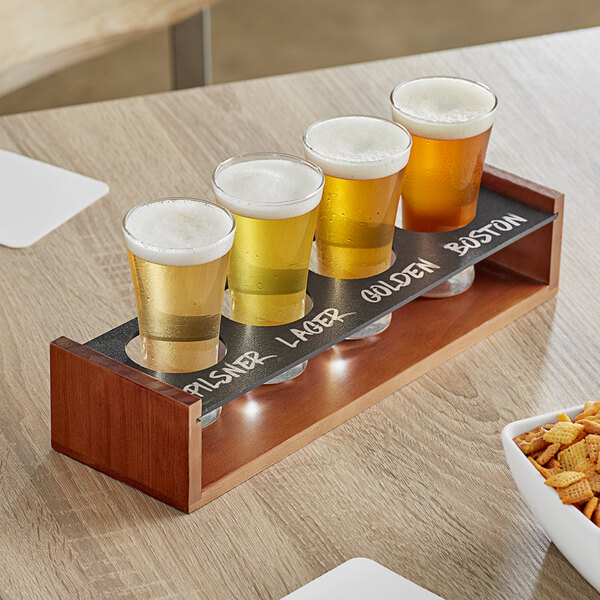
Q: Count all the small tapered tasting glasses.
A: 4